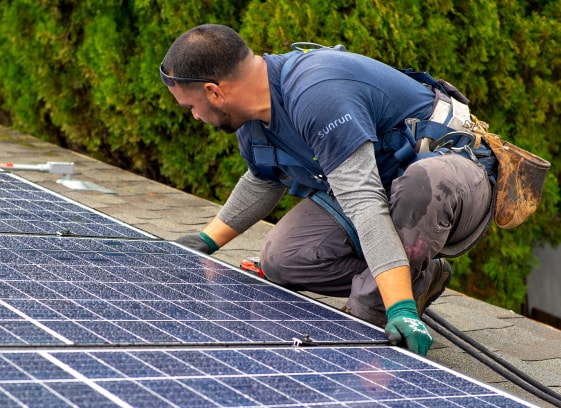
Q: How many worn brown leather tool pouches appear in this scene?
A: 1